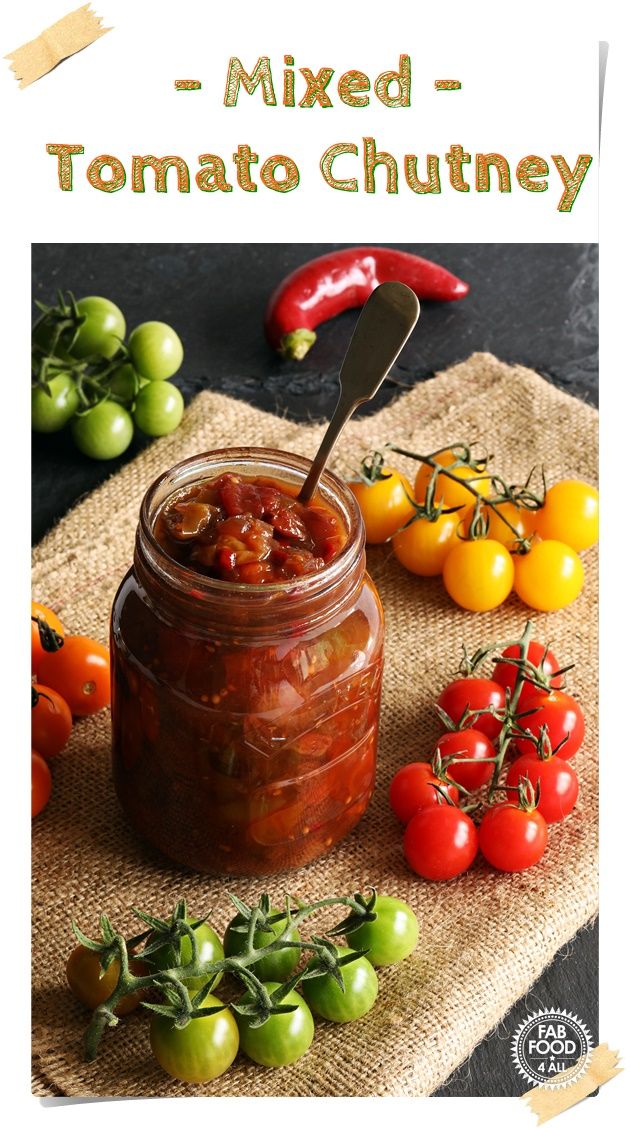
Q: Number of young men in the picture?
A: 0